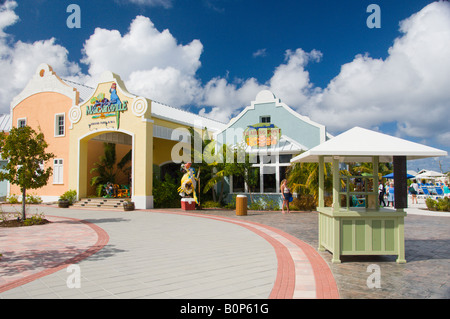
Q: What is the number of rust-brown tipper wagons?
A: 0